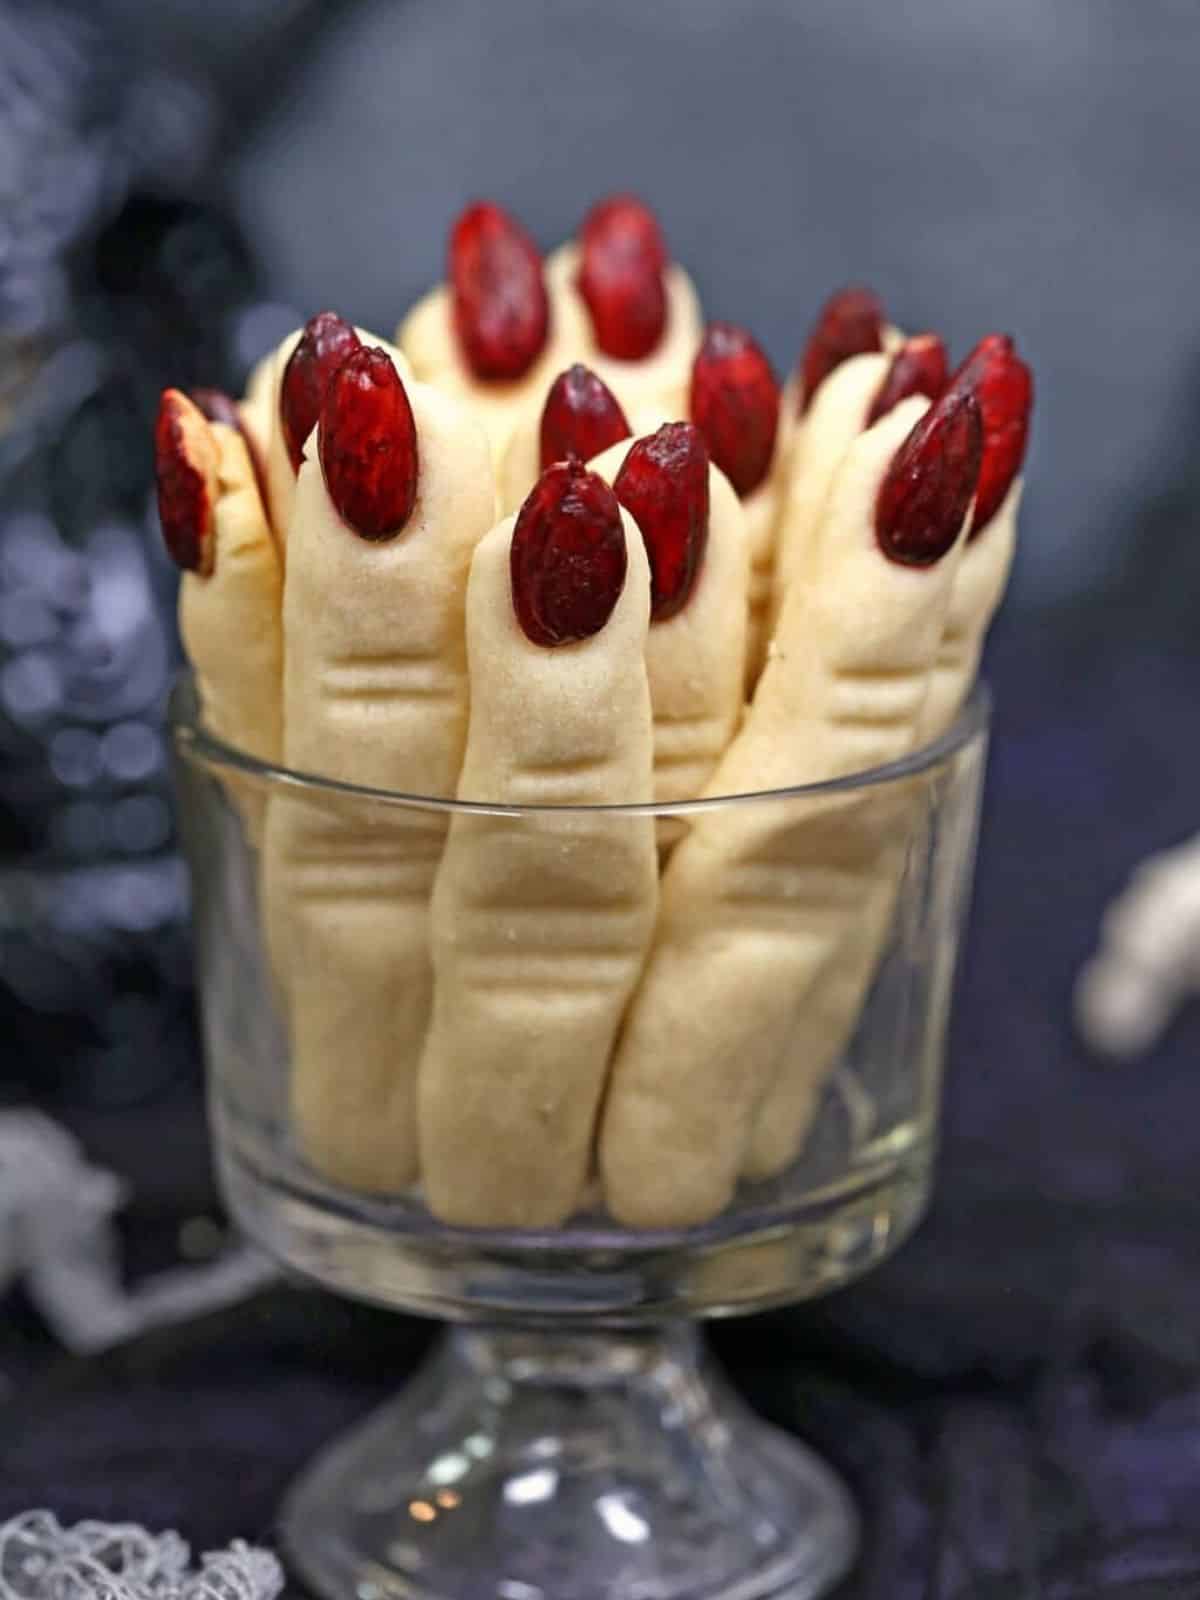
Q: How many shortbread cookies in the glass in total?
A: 14